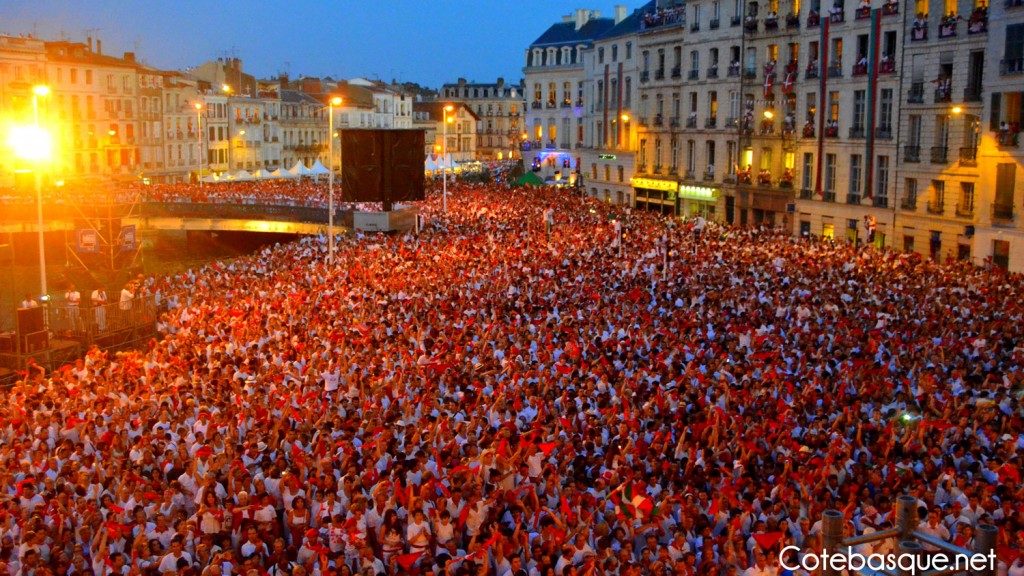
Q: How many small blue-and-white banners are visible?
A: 2